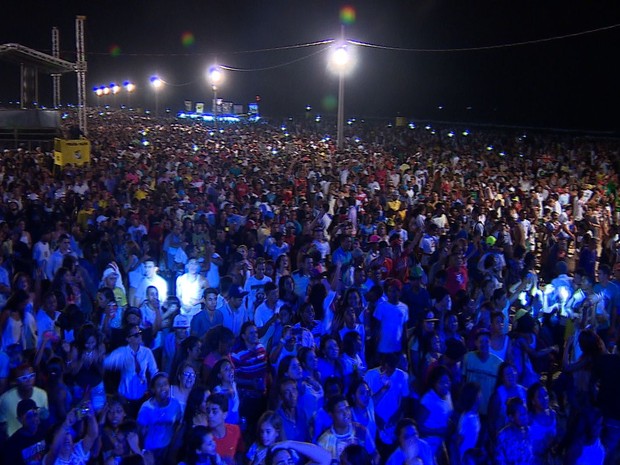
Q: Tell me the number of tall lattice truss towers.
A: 2